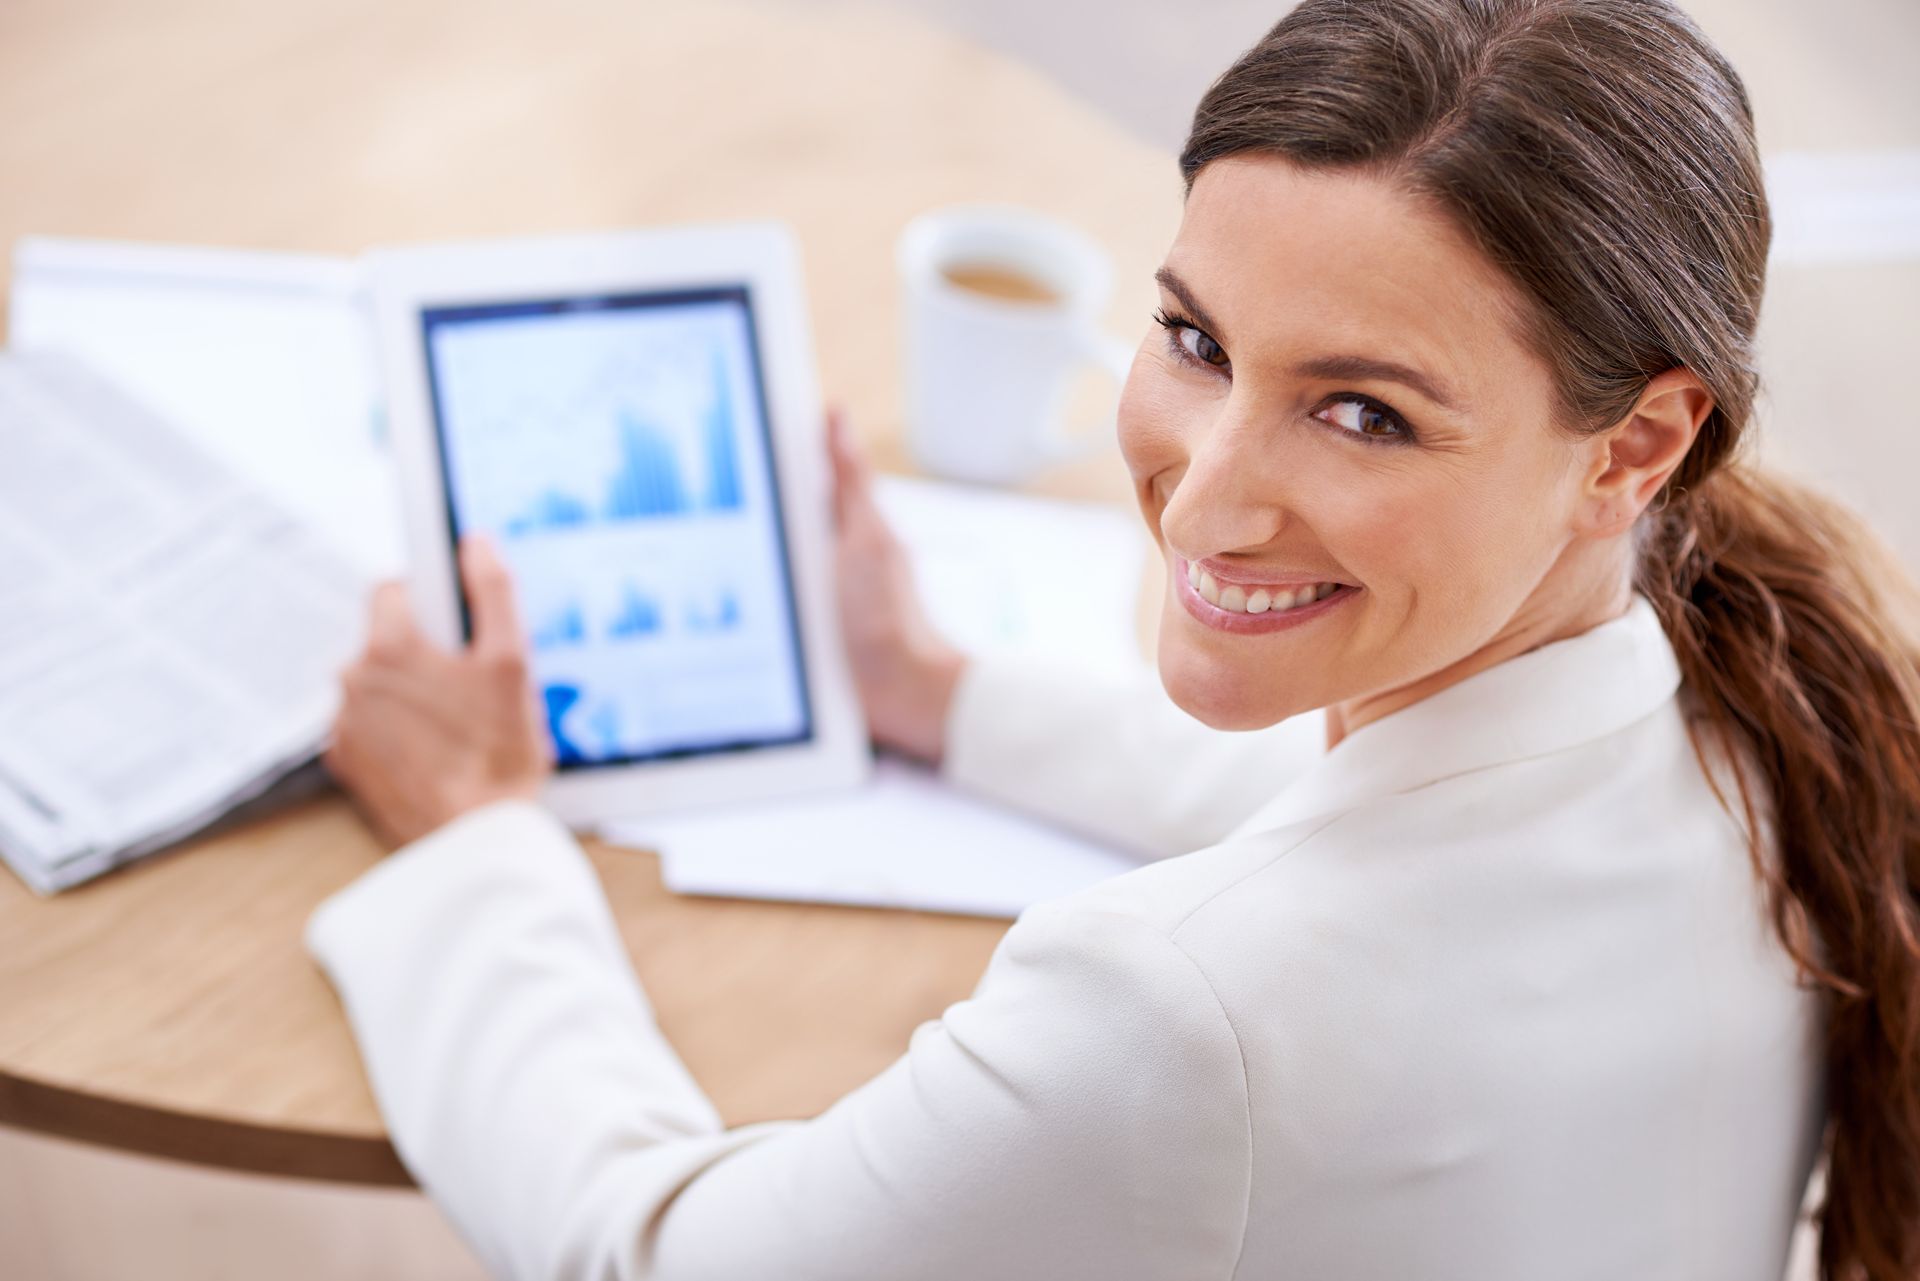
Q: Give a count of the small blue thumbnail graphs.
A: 3